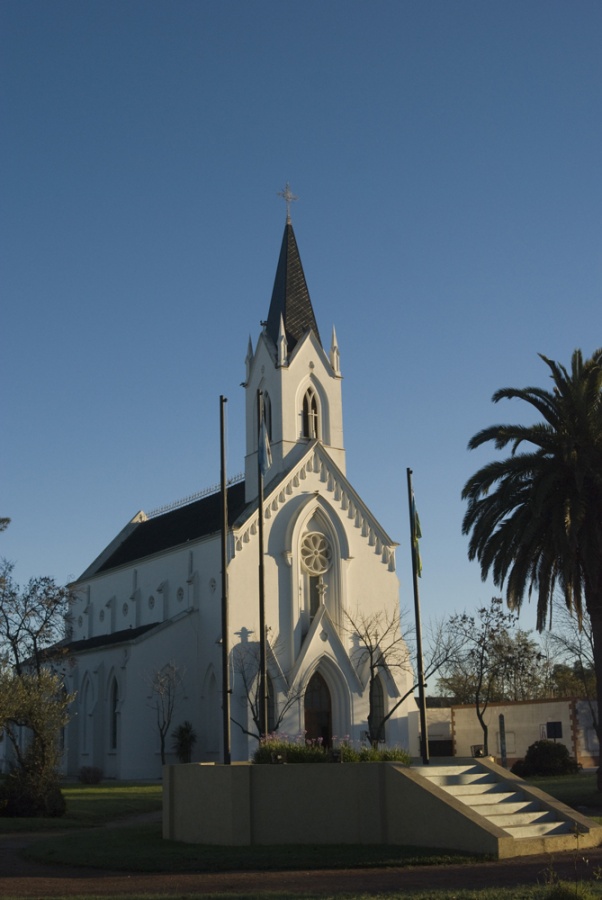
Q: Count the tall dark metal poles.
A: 3